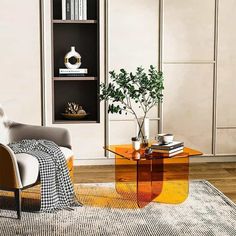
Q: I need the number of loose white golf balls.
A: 0